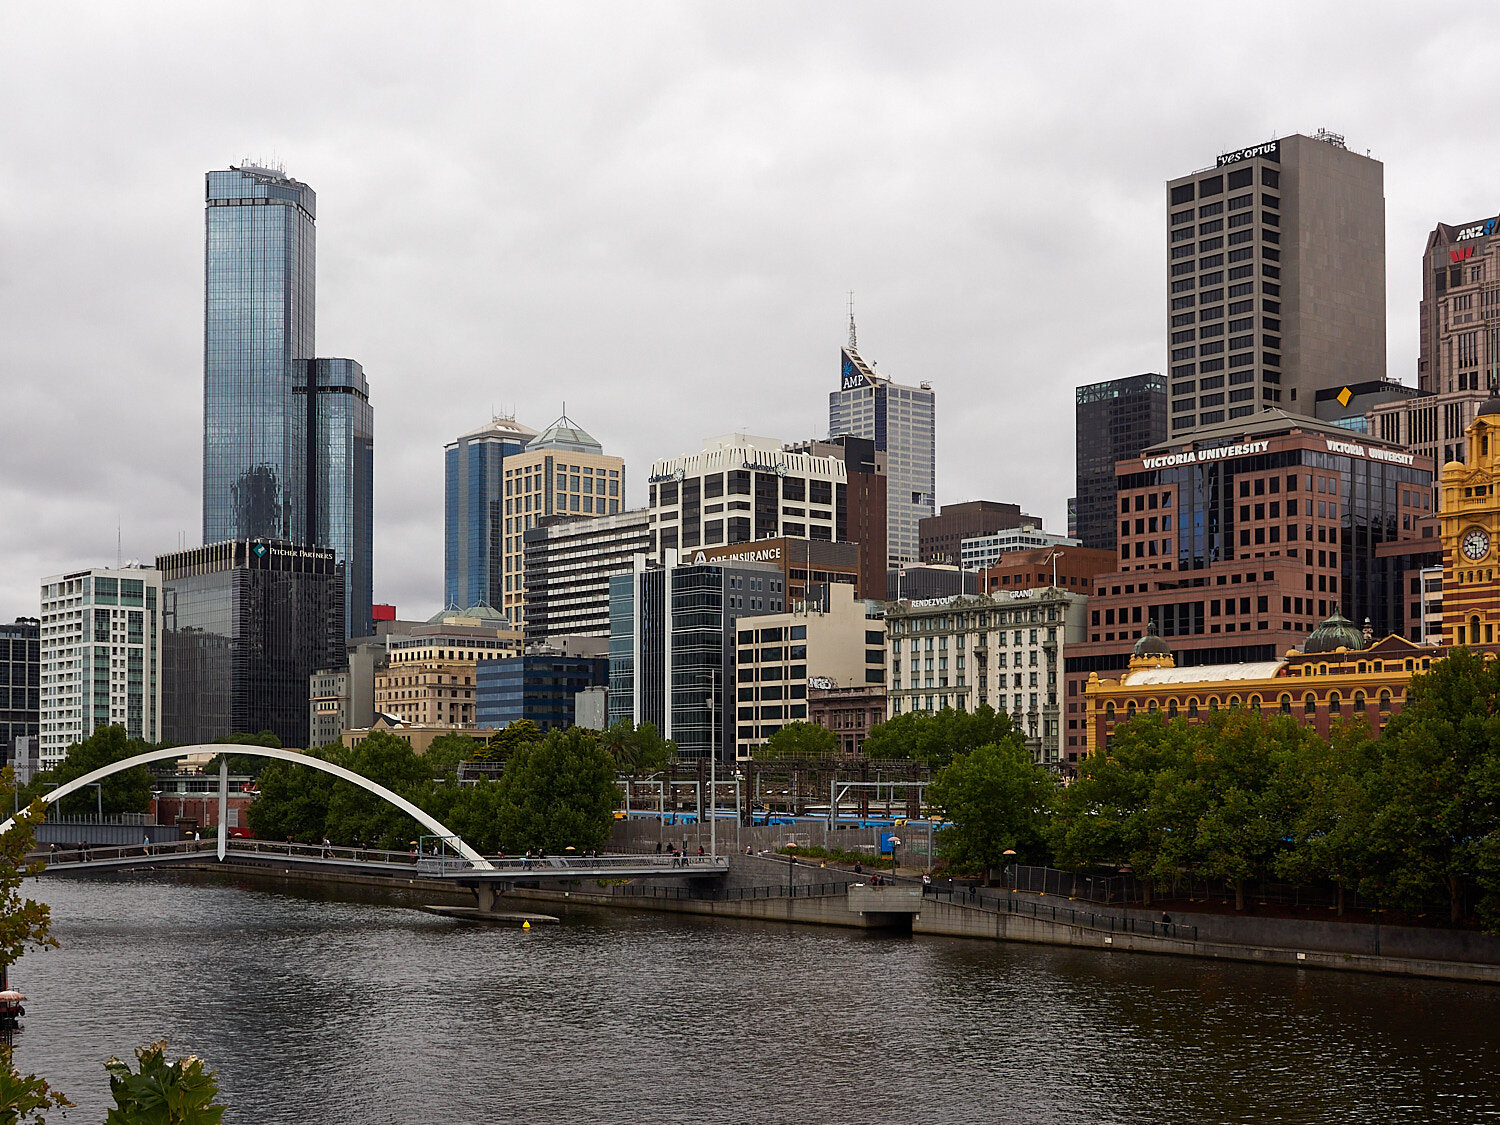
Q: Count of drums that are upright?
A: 0